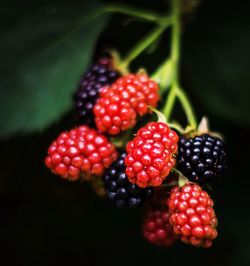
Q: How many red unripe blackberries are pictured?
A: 5